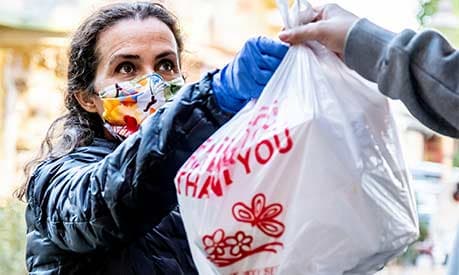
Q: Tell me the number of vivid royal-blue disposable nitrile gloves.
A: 1